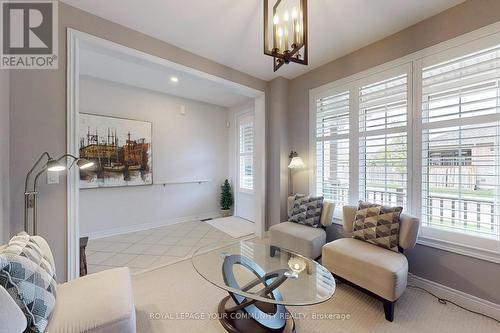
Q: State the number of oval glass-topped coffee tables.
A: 1